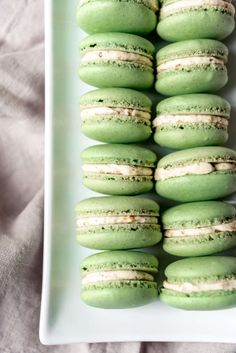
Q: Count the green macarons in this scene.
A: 12